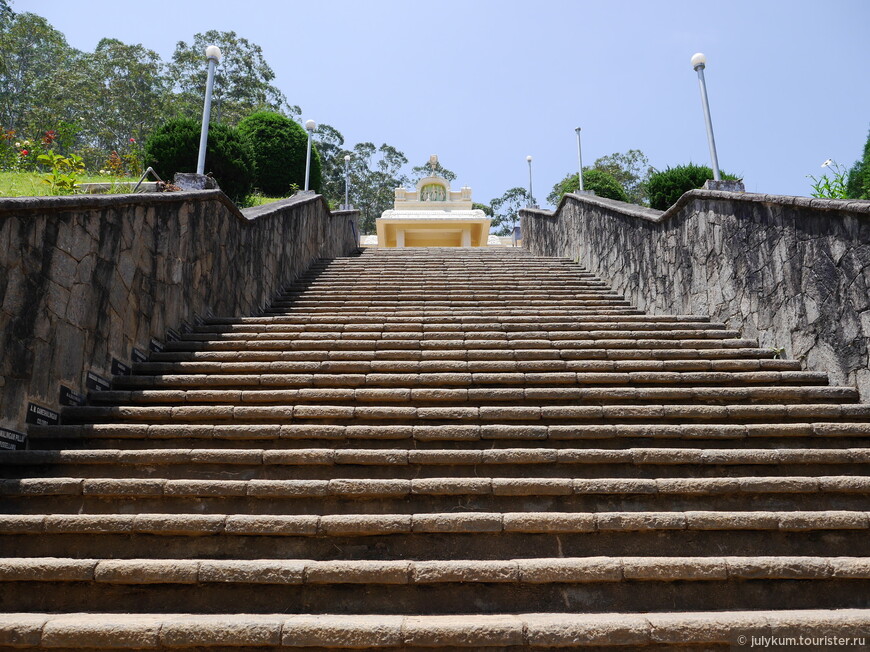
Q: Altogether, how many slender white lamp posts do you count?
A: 6